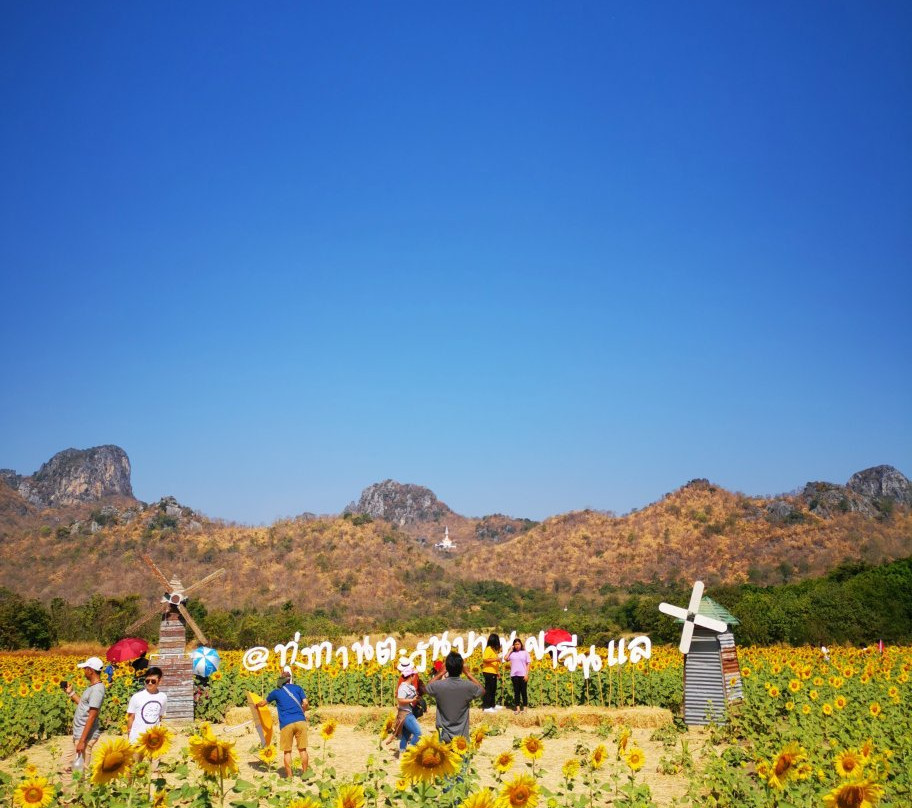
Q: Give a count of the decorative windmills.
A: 2